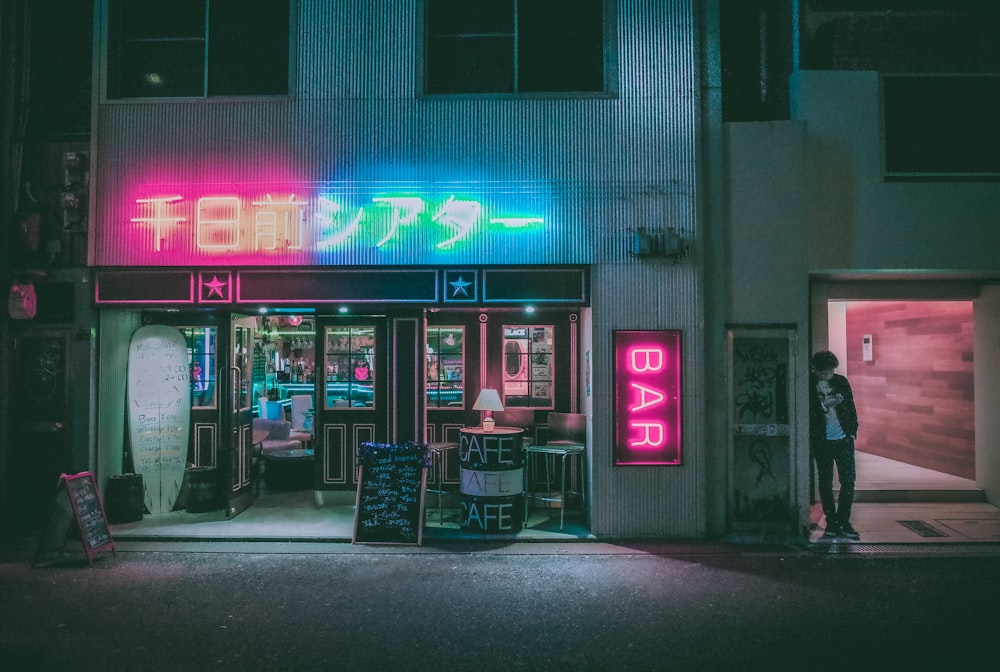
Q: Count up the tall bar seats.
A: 3